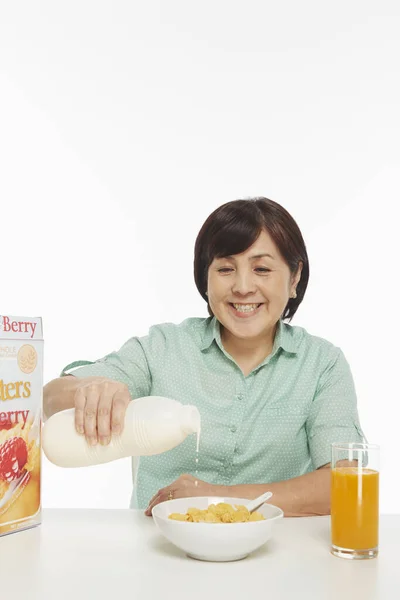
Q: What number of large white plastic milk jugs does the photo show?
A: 1